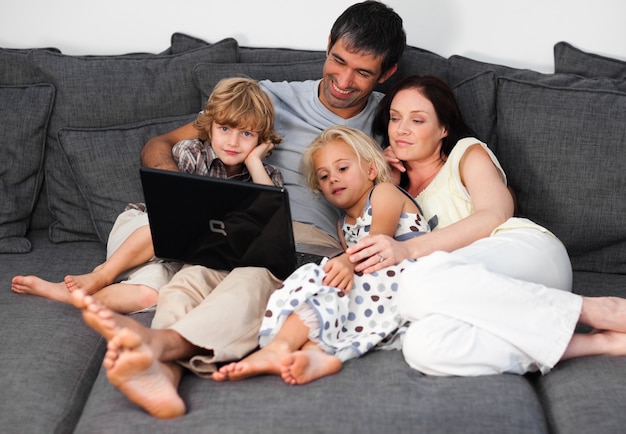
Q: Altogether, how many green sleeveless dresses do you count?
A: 0